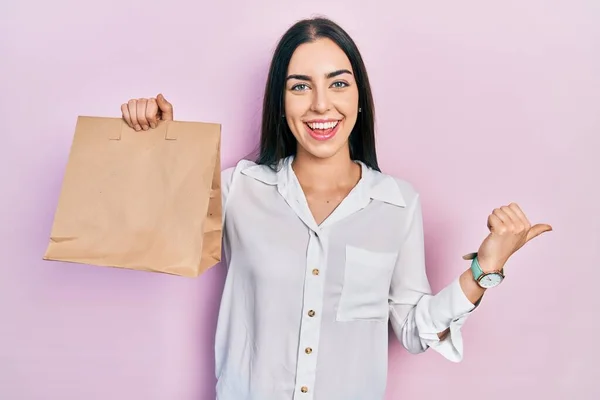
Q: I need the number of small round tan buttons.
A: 4